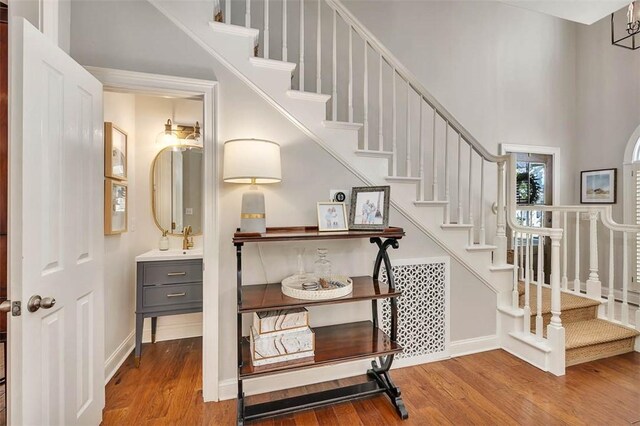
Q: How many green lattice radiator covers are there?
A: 0